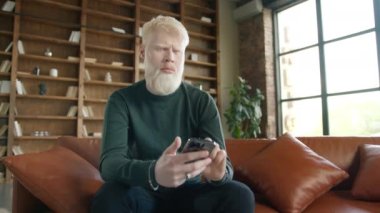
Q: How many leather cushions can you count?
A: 3